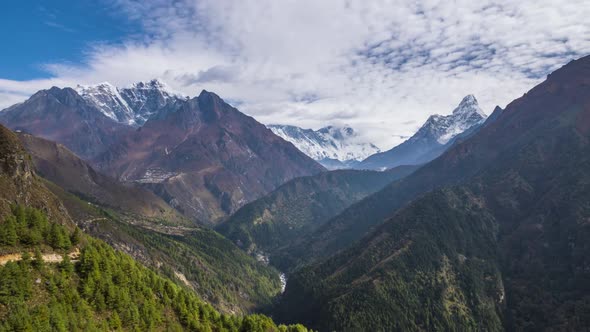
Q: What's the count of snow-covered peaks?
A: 3